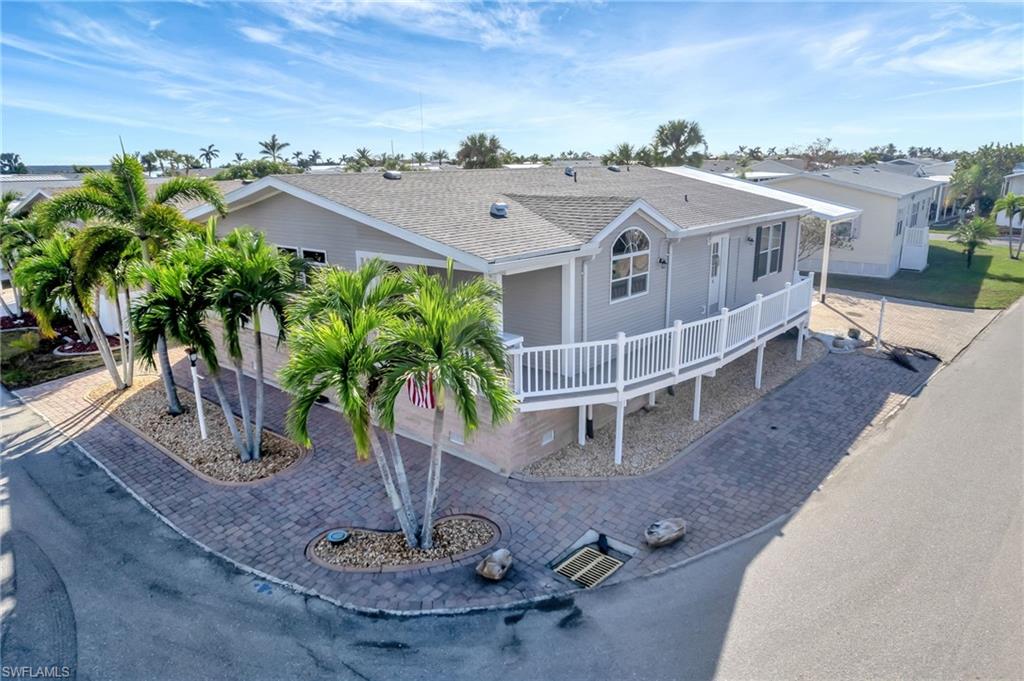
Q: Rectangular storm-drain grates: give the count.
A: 1